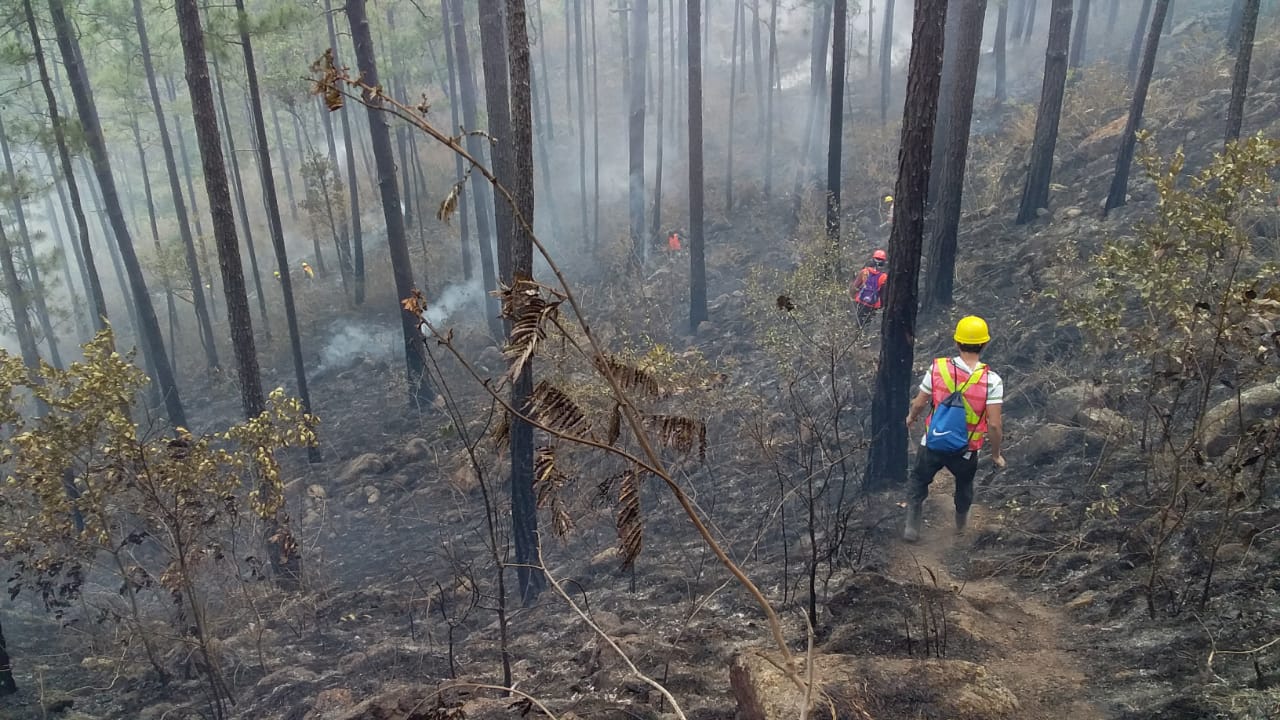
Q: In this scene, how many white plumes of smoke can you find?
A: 2